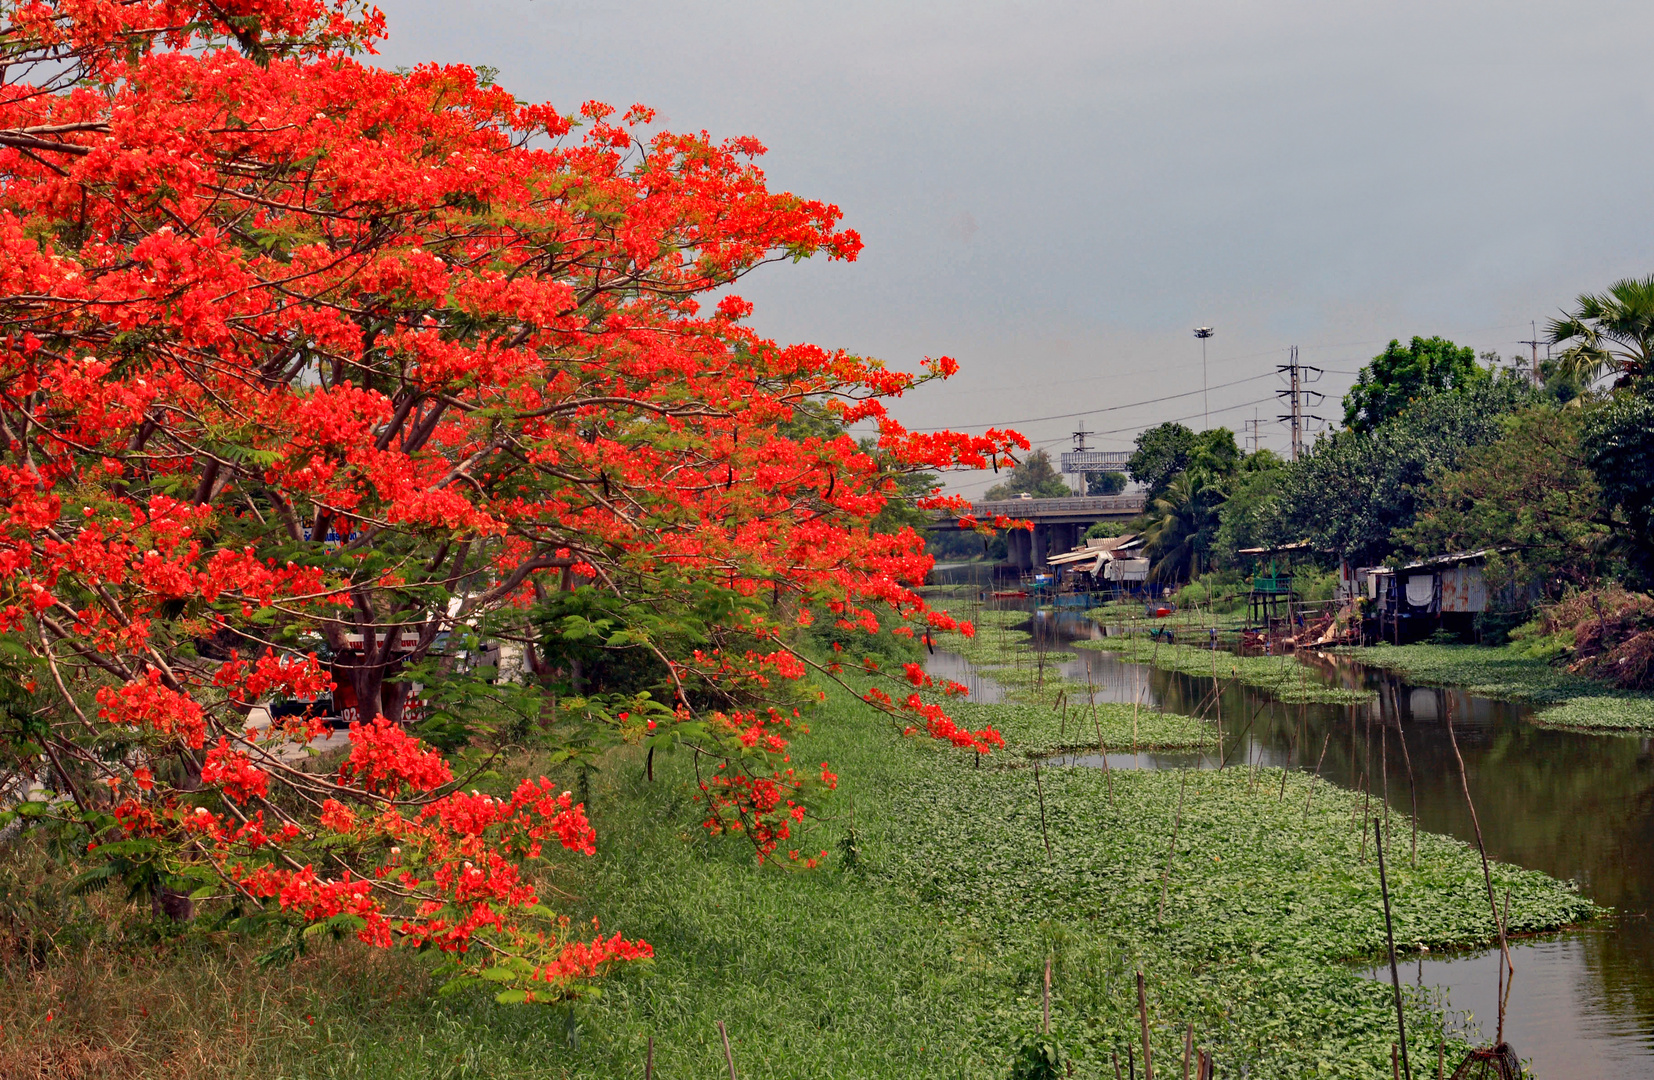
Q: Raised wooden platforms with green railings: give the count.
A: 1